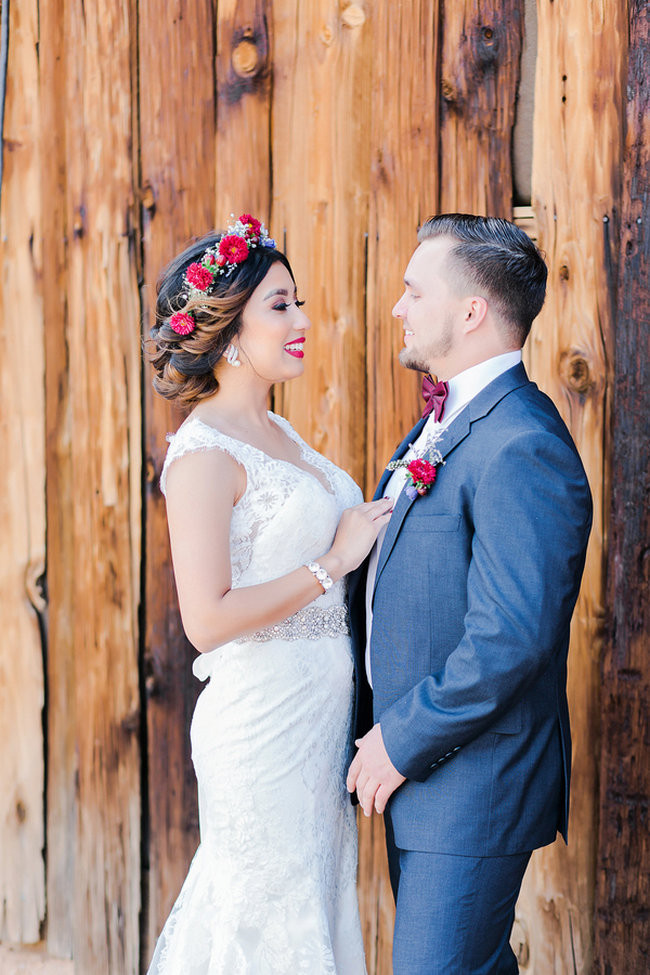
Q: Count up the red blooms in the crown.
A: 4